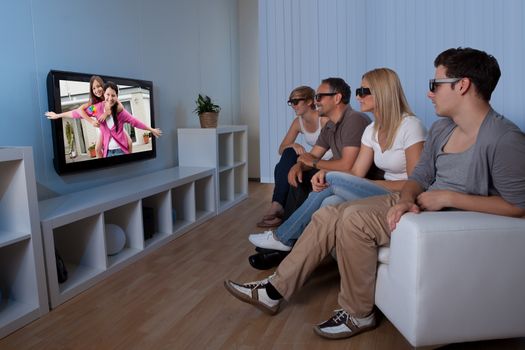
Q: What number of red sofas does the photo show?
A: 0